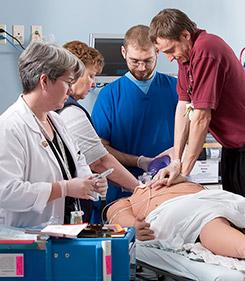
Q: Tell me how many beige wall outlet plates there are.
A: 3